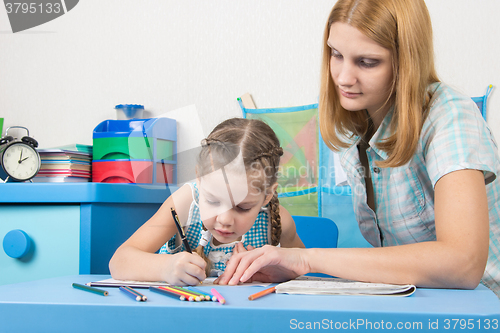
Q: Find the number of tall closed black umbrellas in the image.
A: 0